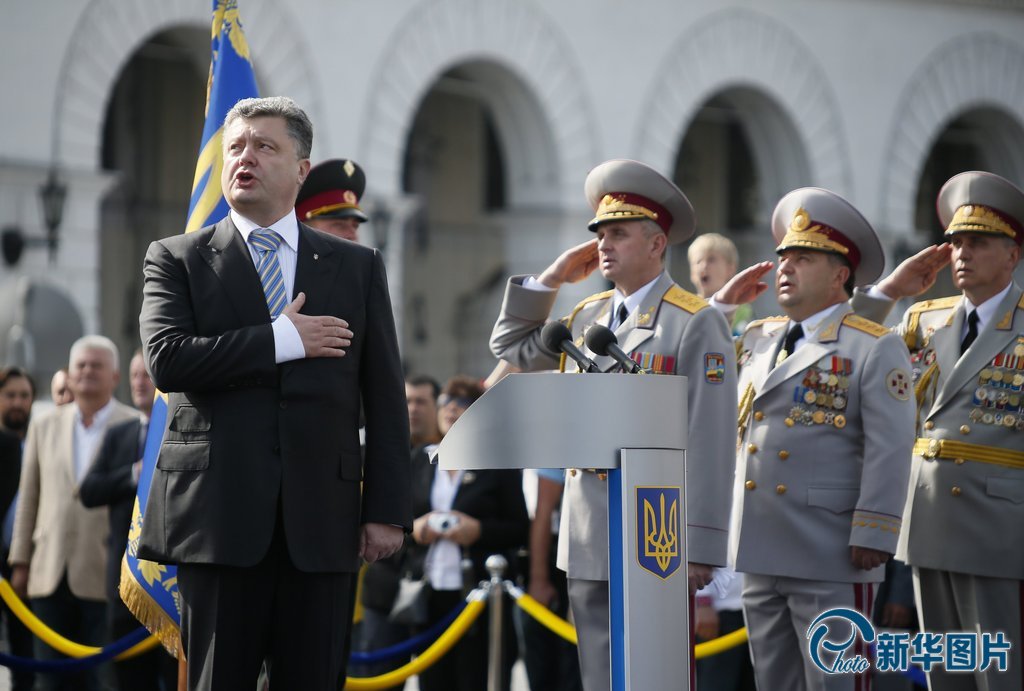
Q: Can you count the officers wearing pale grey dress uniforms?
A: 3